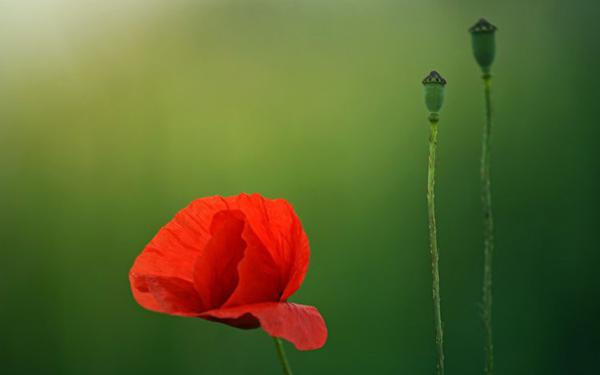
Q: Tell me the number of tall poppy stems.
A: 2